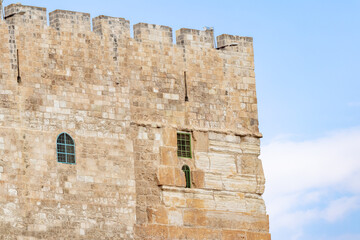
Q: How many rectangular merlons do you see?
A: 6